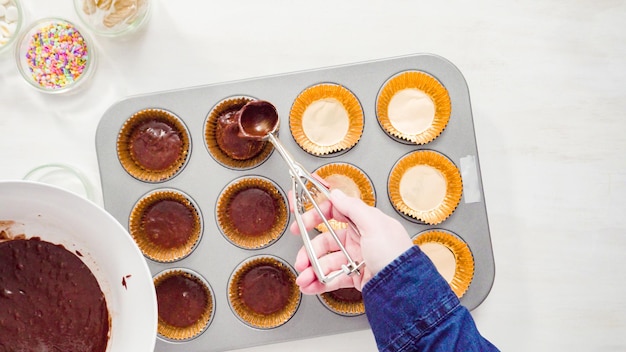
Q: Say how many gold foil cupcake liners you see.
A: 12